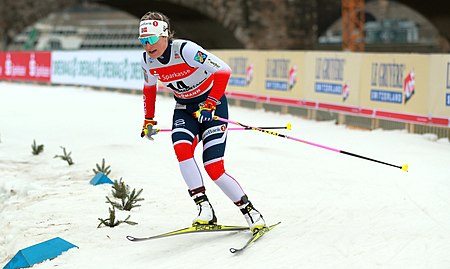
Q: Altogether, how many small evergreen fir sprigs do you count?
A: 5